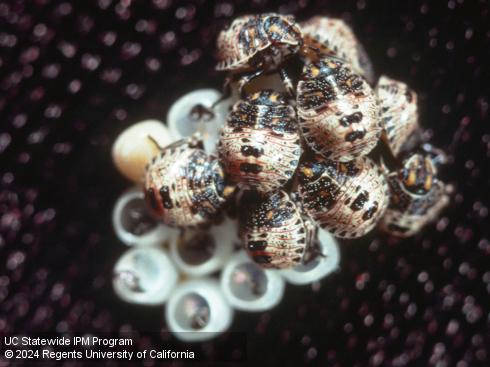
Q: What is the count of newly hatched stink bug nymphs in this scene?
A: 9